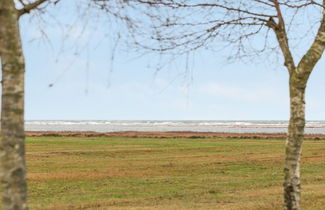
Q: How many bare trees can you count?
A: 2